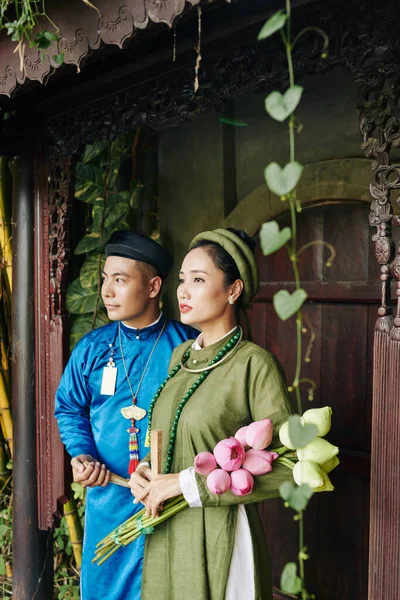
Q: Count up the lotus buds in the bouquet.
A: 13